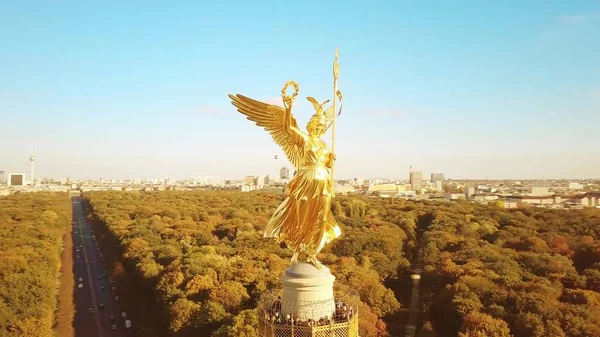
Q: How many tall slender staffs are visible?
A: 1